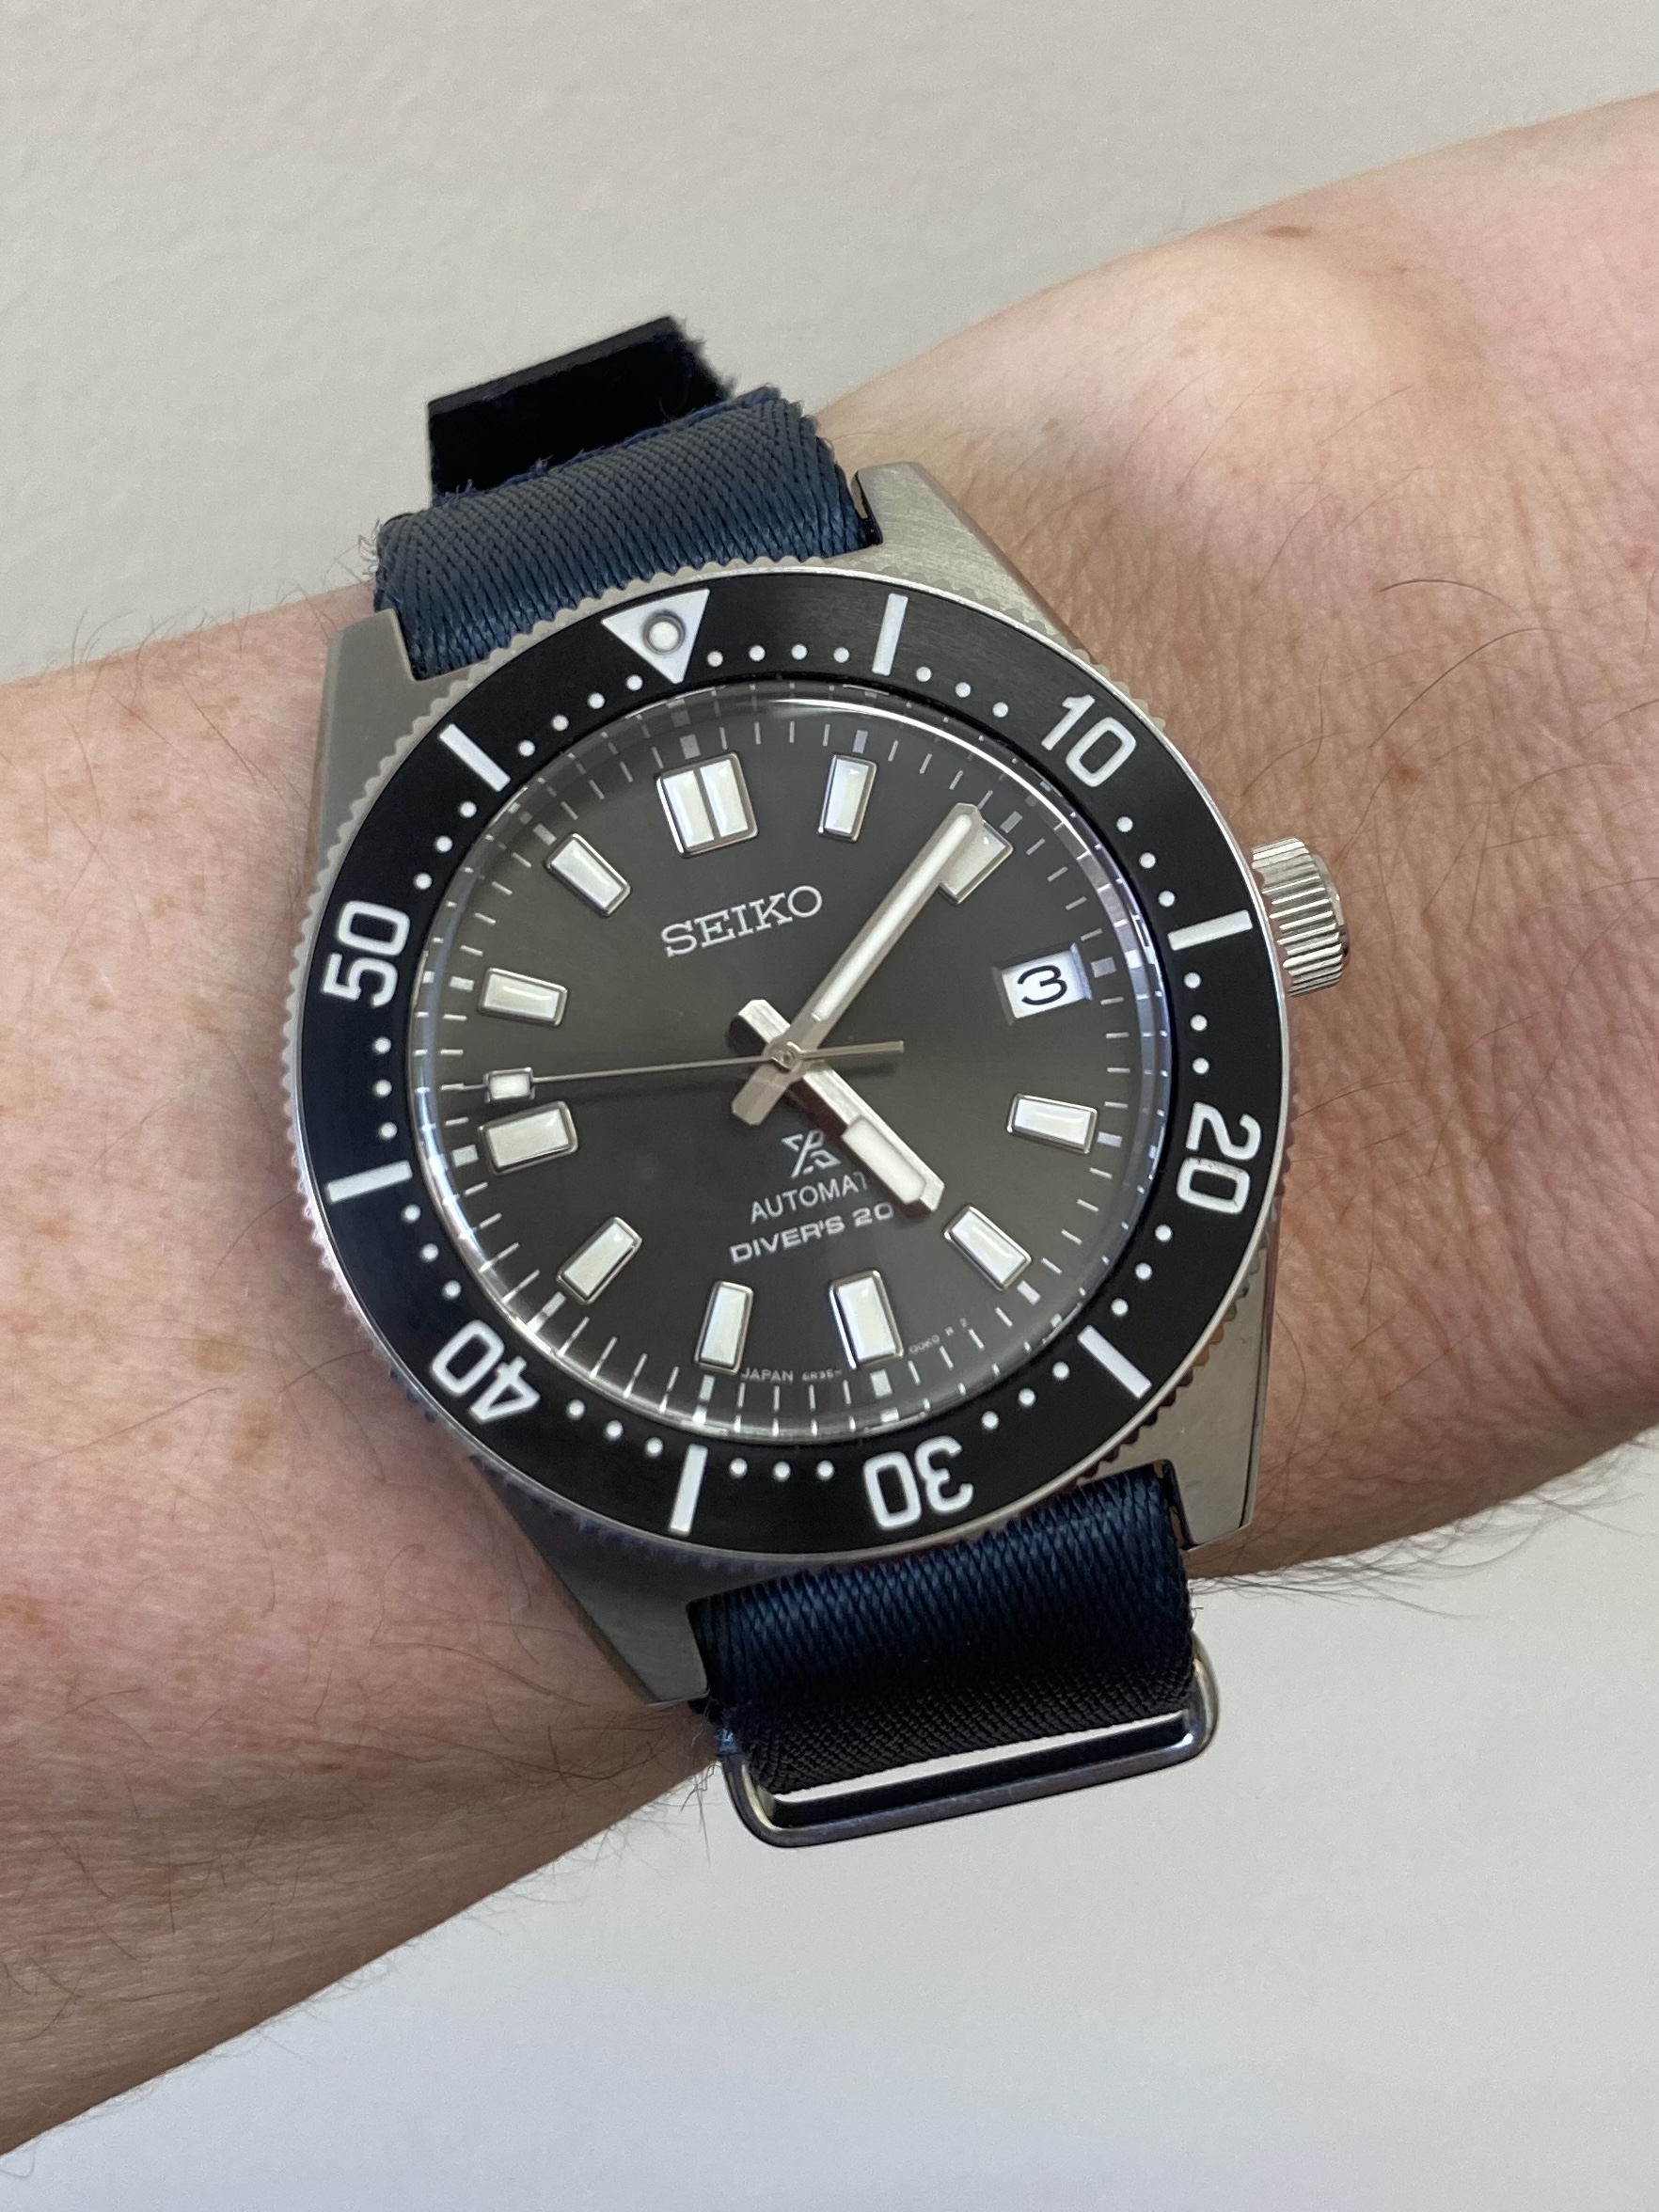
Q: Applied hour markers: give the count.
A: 11